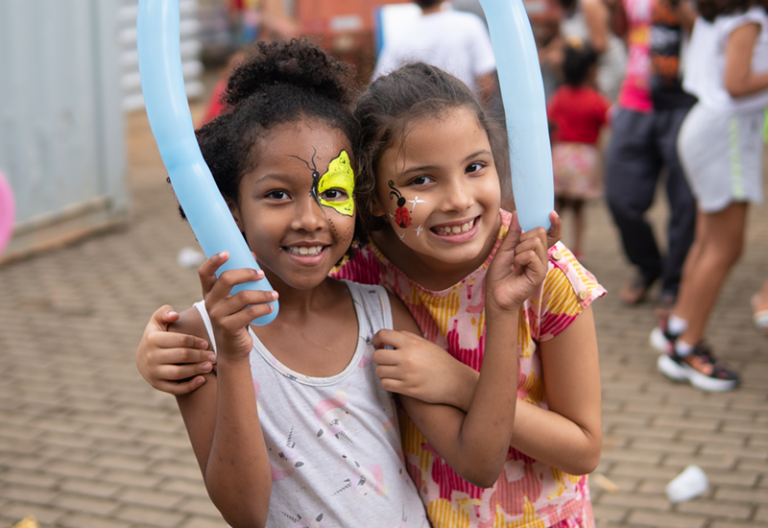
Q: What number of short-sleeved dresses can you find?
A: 1